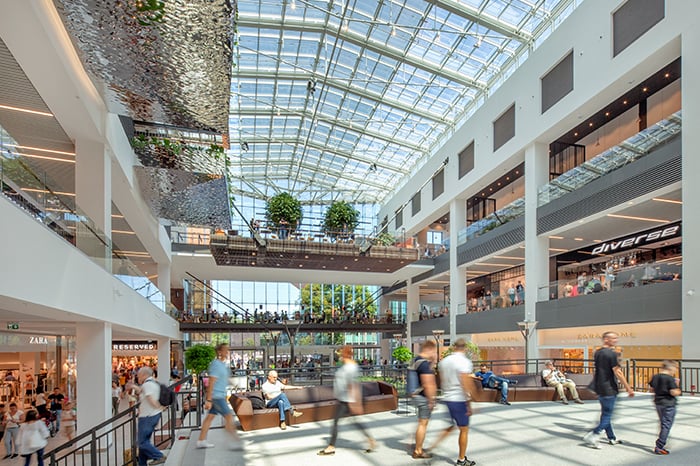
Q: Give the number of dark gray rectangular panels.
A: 8